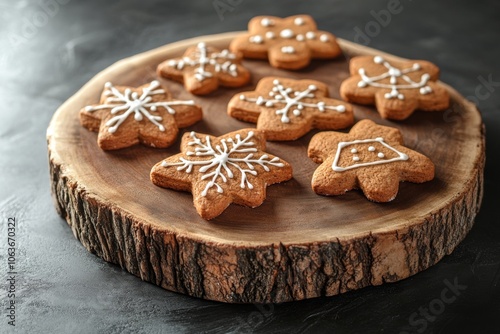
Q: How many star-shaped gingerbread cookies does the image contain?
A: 7